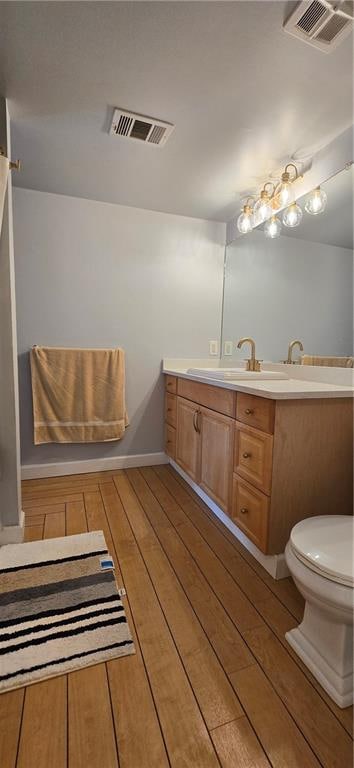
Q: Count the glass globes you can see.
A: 6